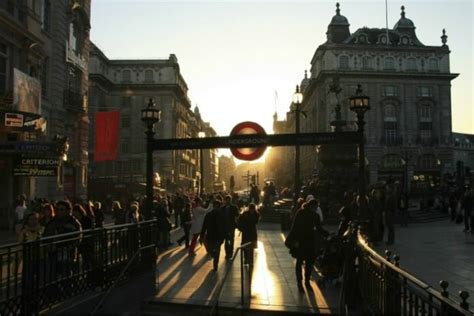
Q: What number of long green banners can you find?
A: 0